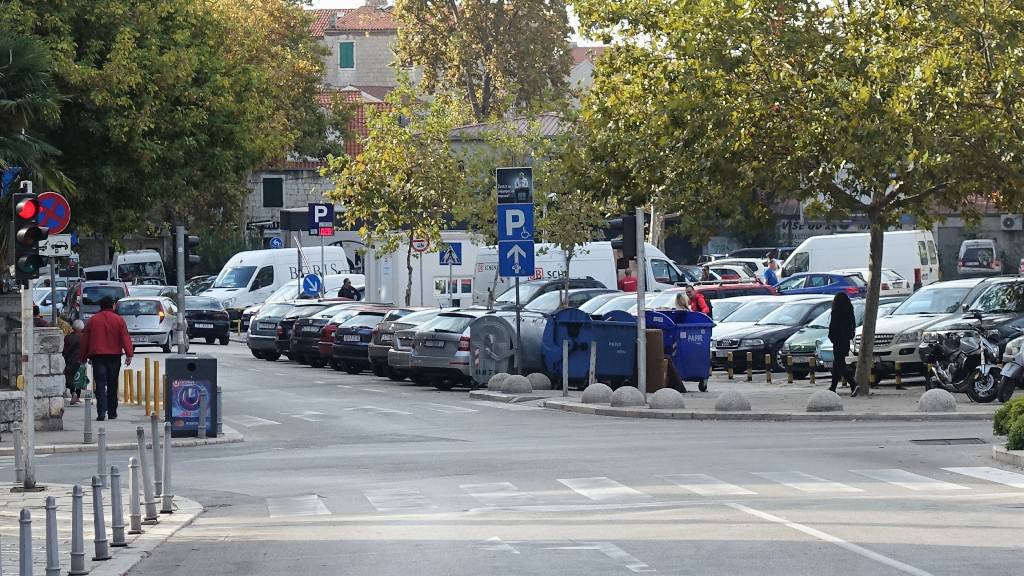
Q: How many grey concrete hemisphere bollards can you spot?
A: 9